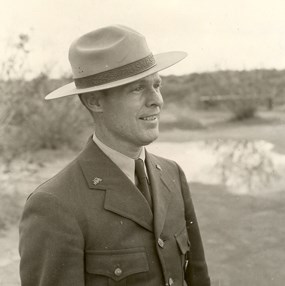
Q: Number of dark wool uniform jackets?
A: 1